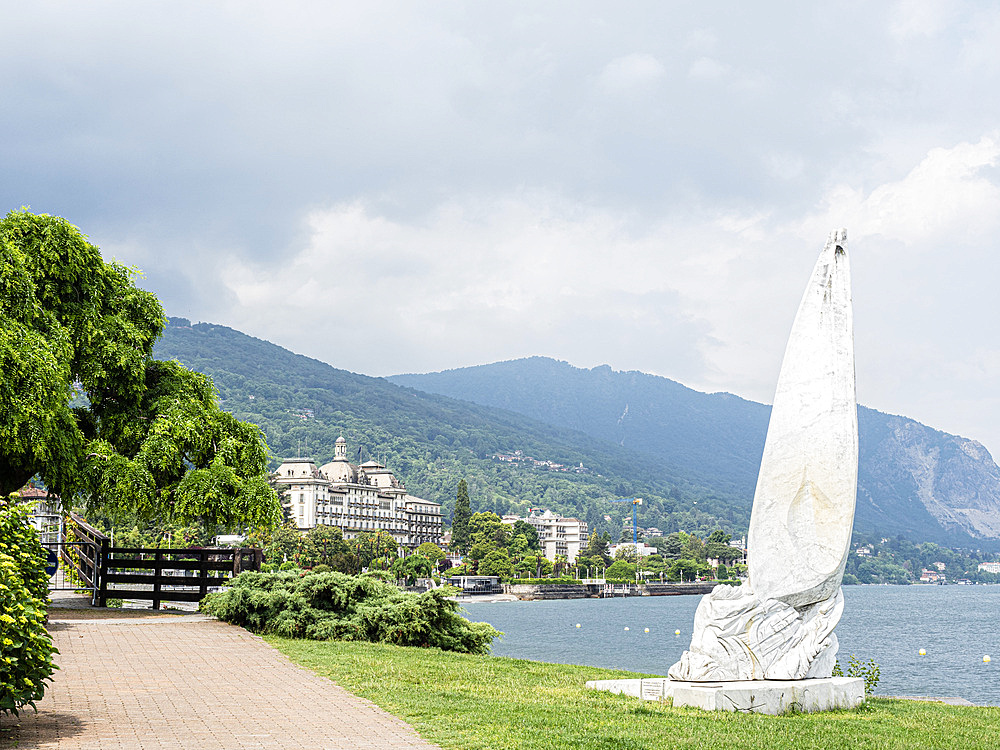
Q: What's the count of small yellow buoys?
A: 6